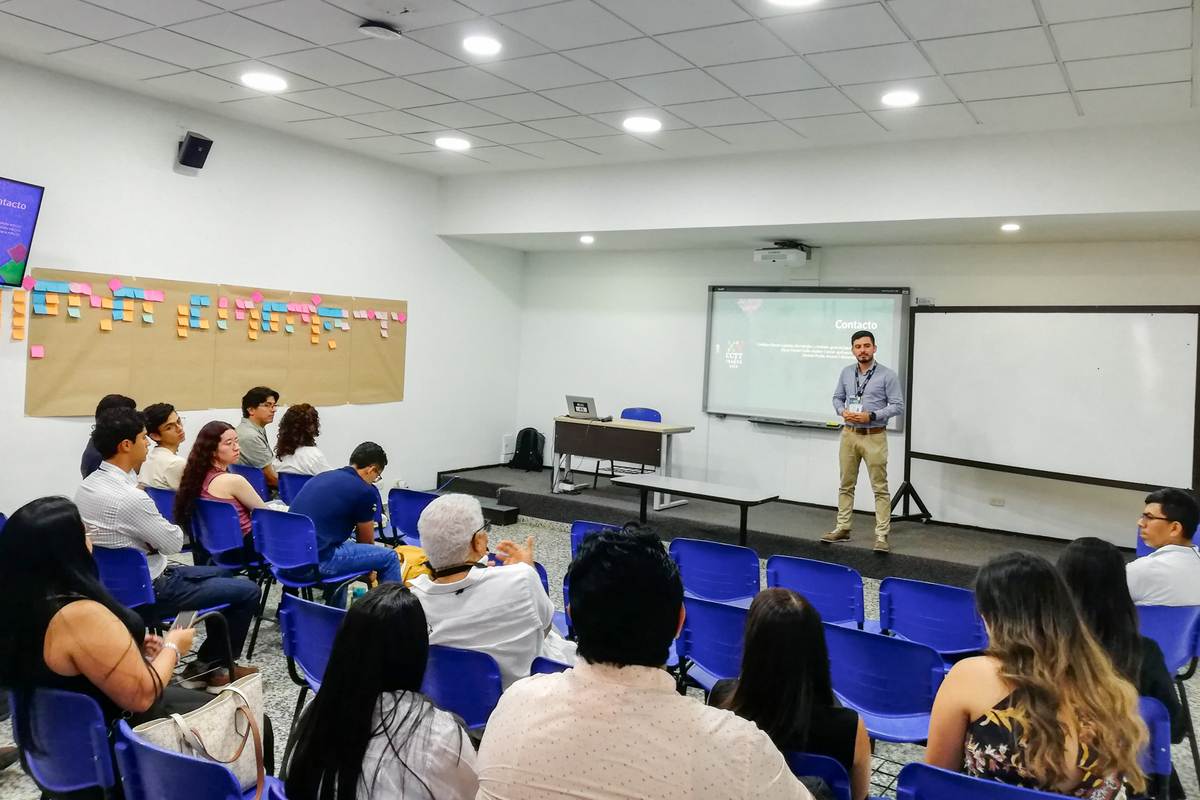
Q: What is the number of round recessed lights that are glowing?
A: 8